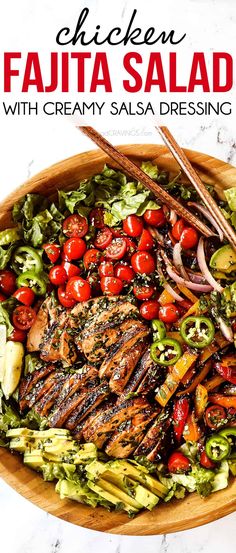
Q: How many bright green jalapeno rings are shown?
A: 7